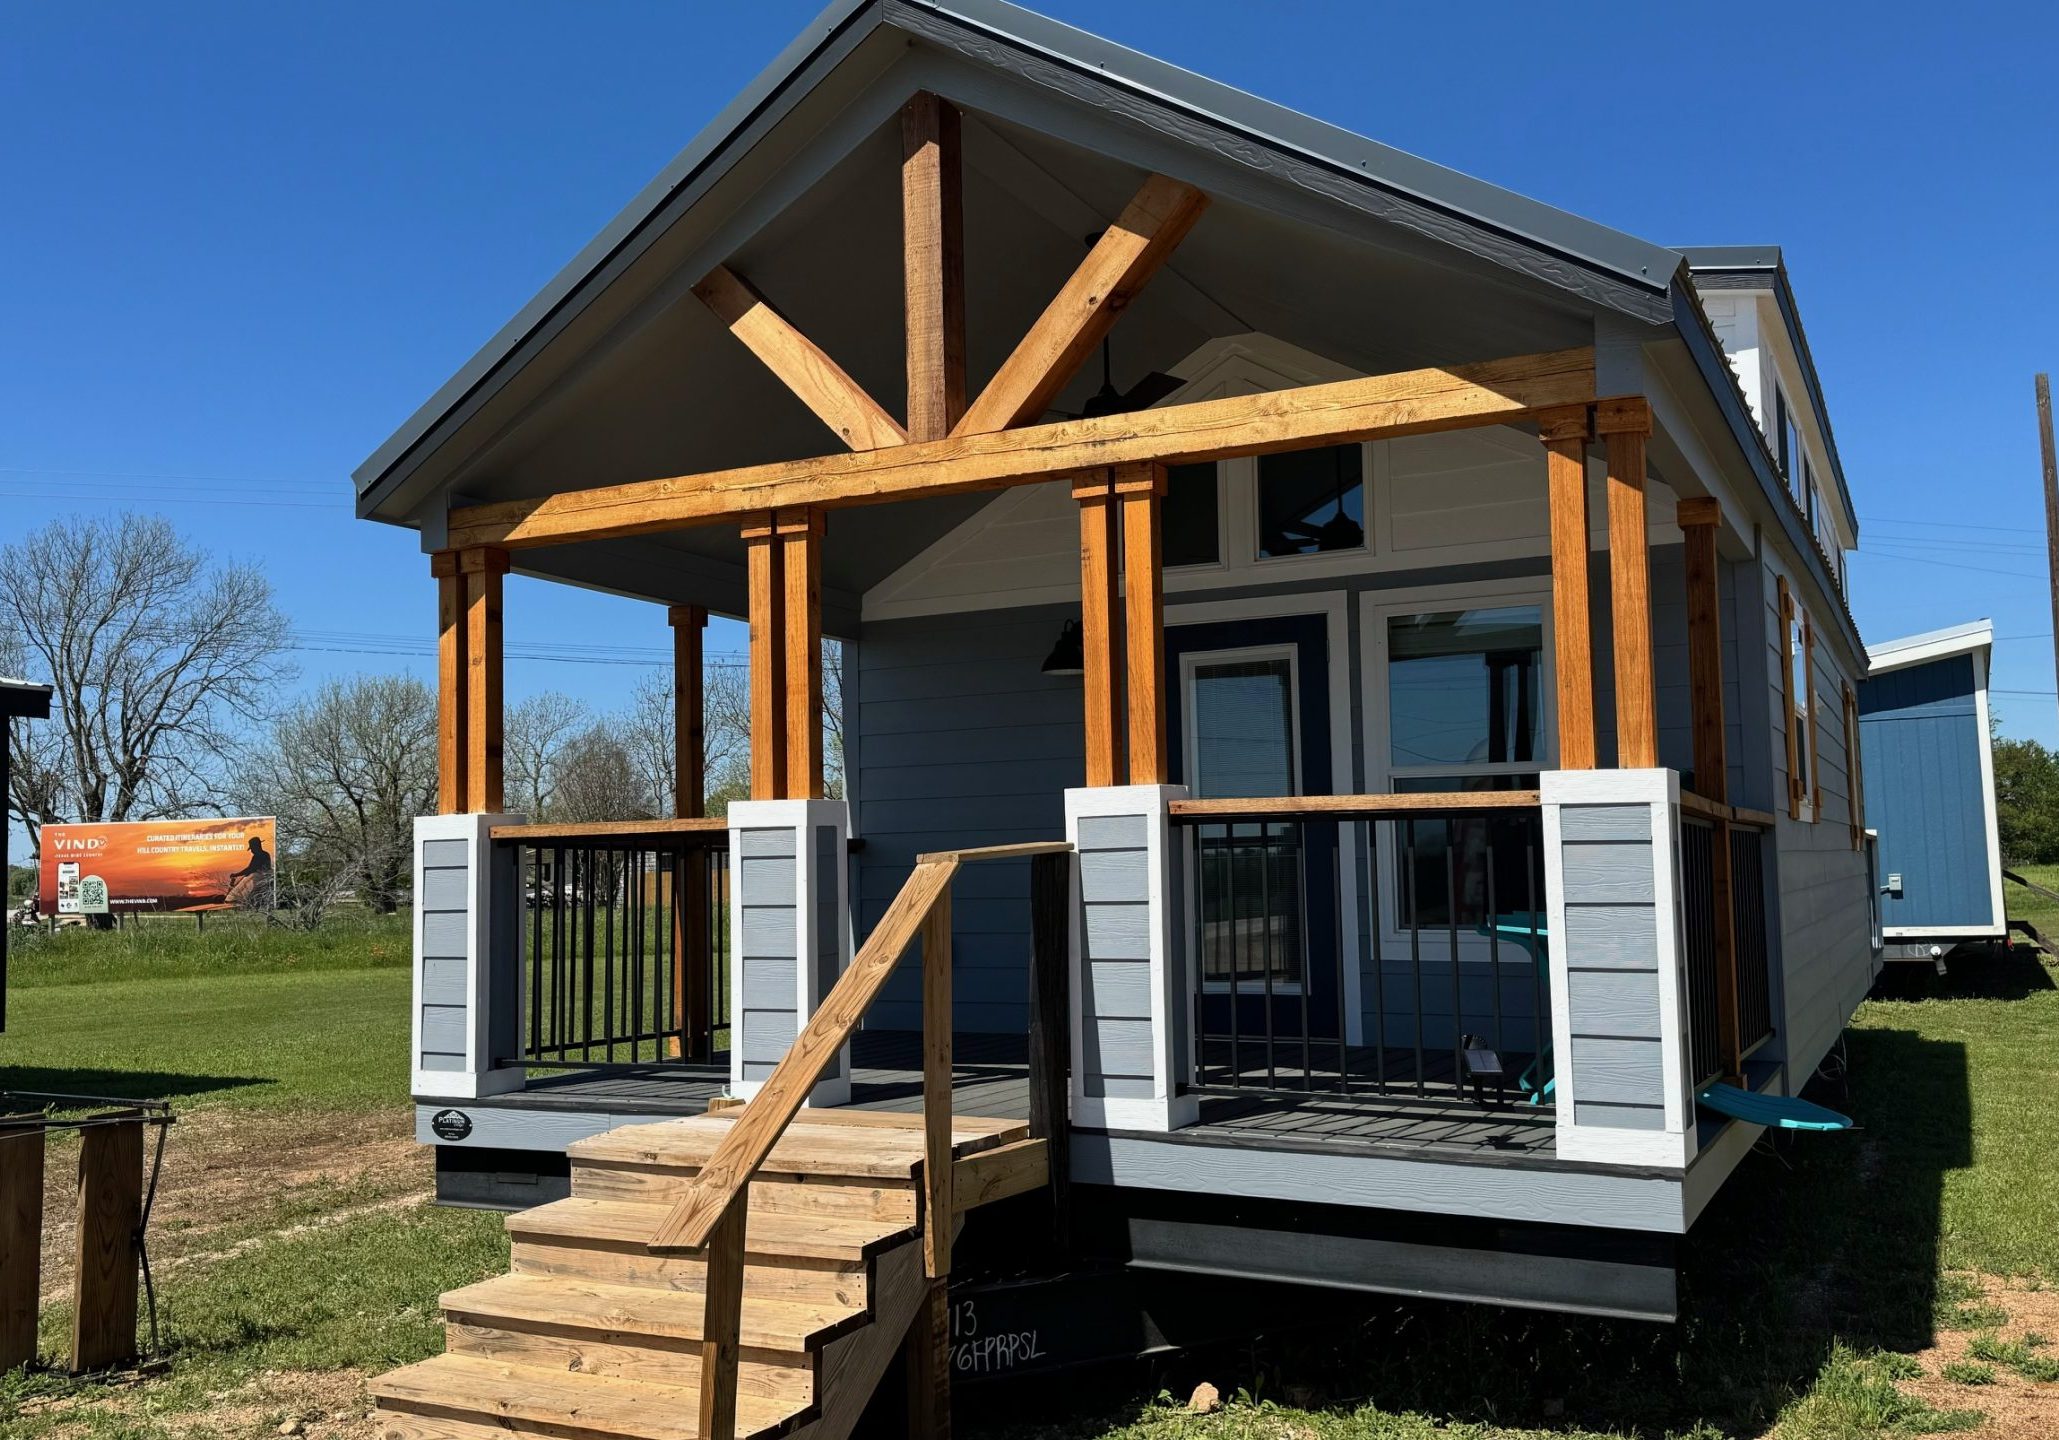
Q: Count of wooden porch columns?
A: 10